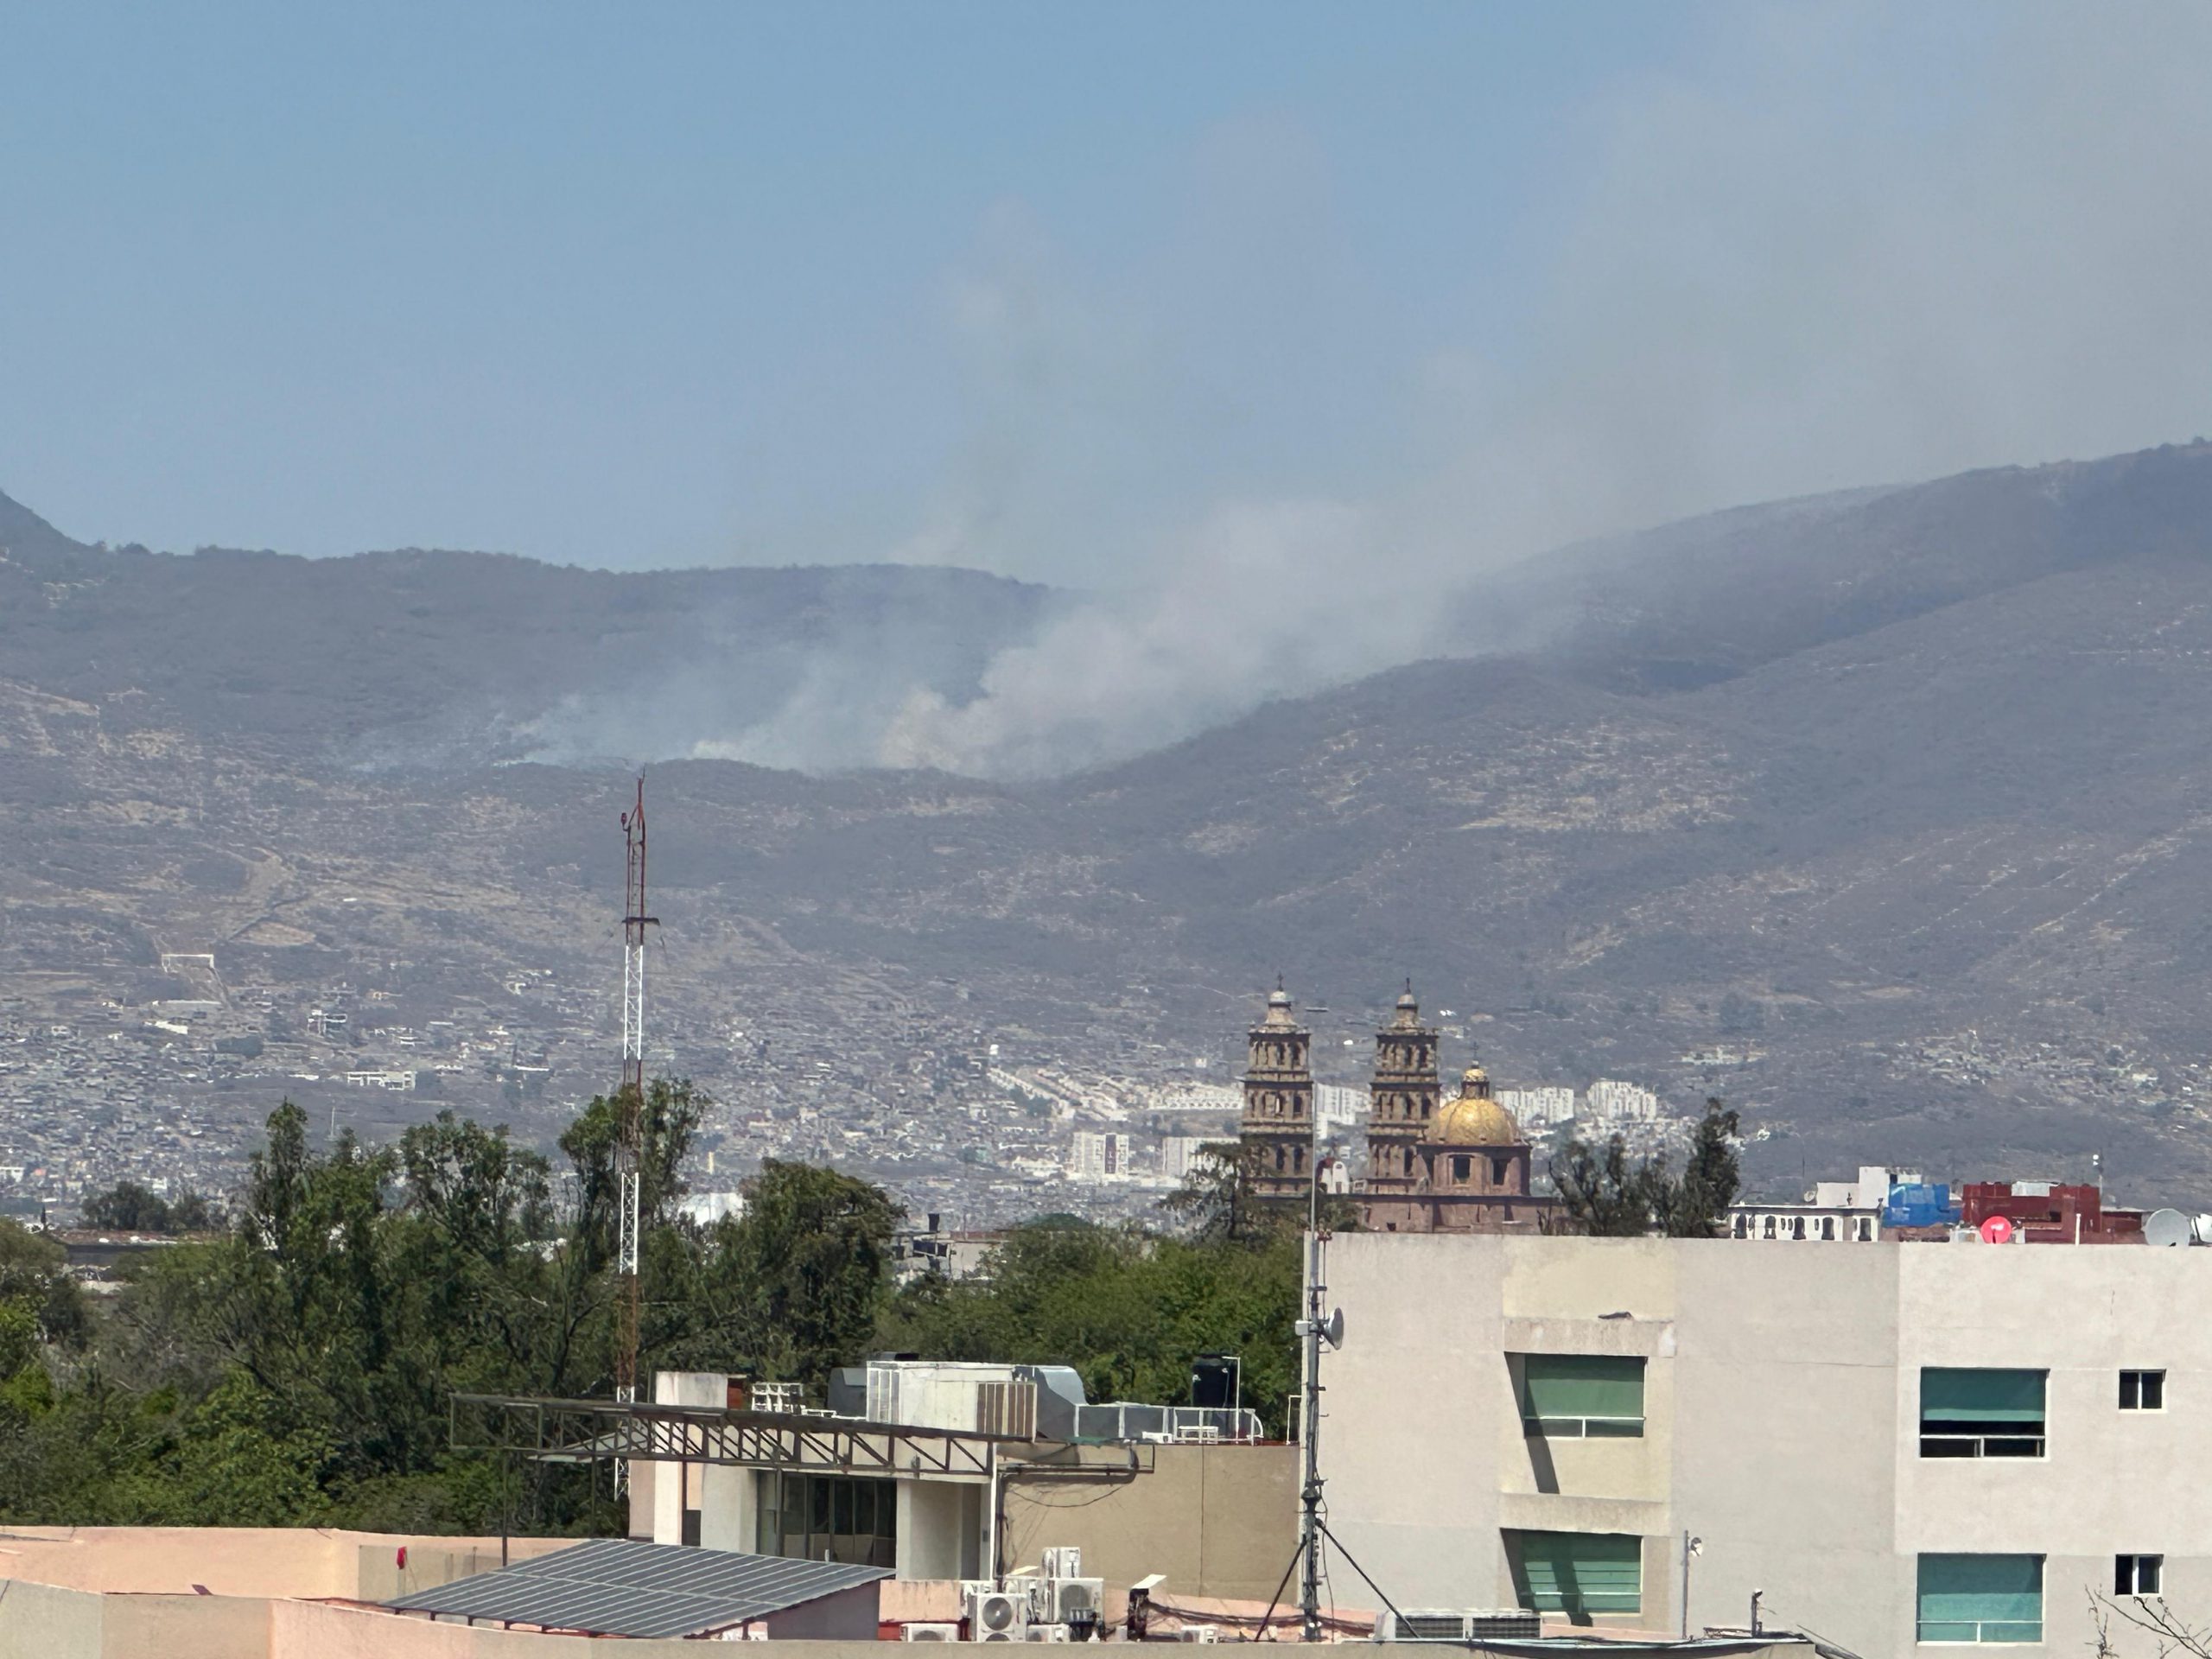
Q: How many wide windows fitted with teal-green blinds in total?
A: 4